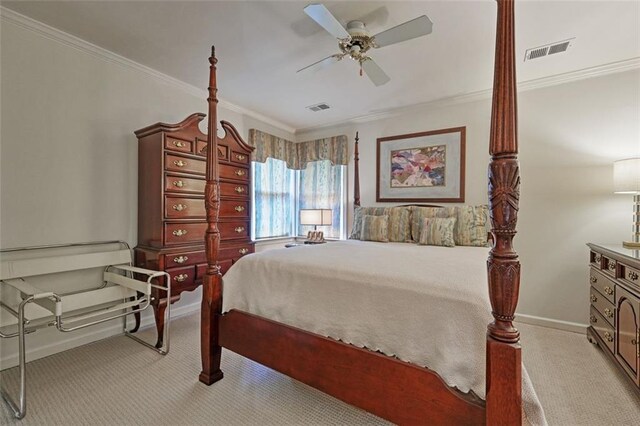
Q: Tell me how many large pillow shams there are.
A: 2